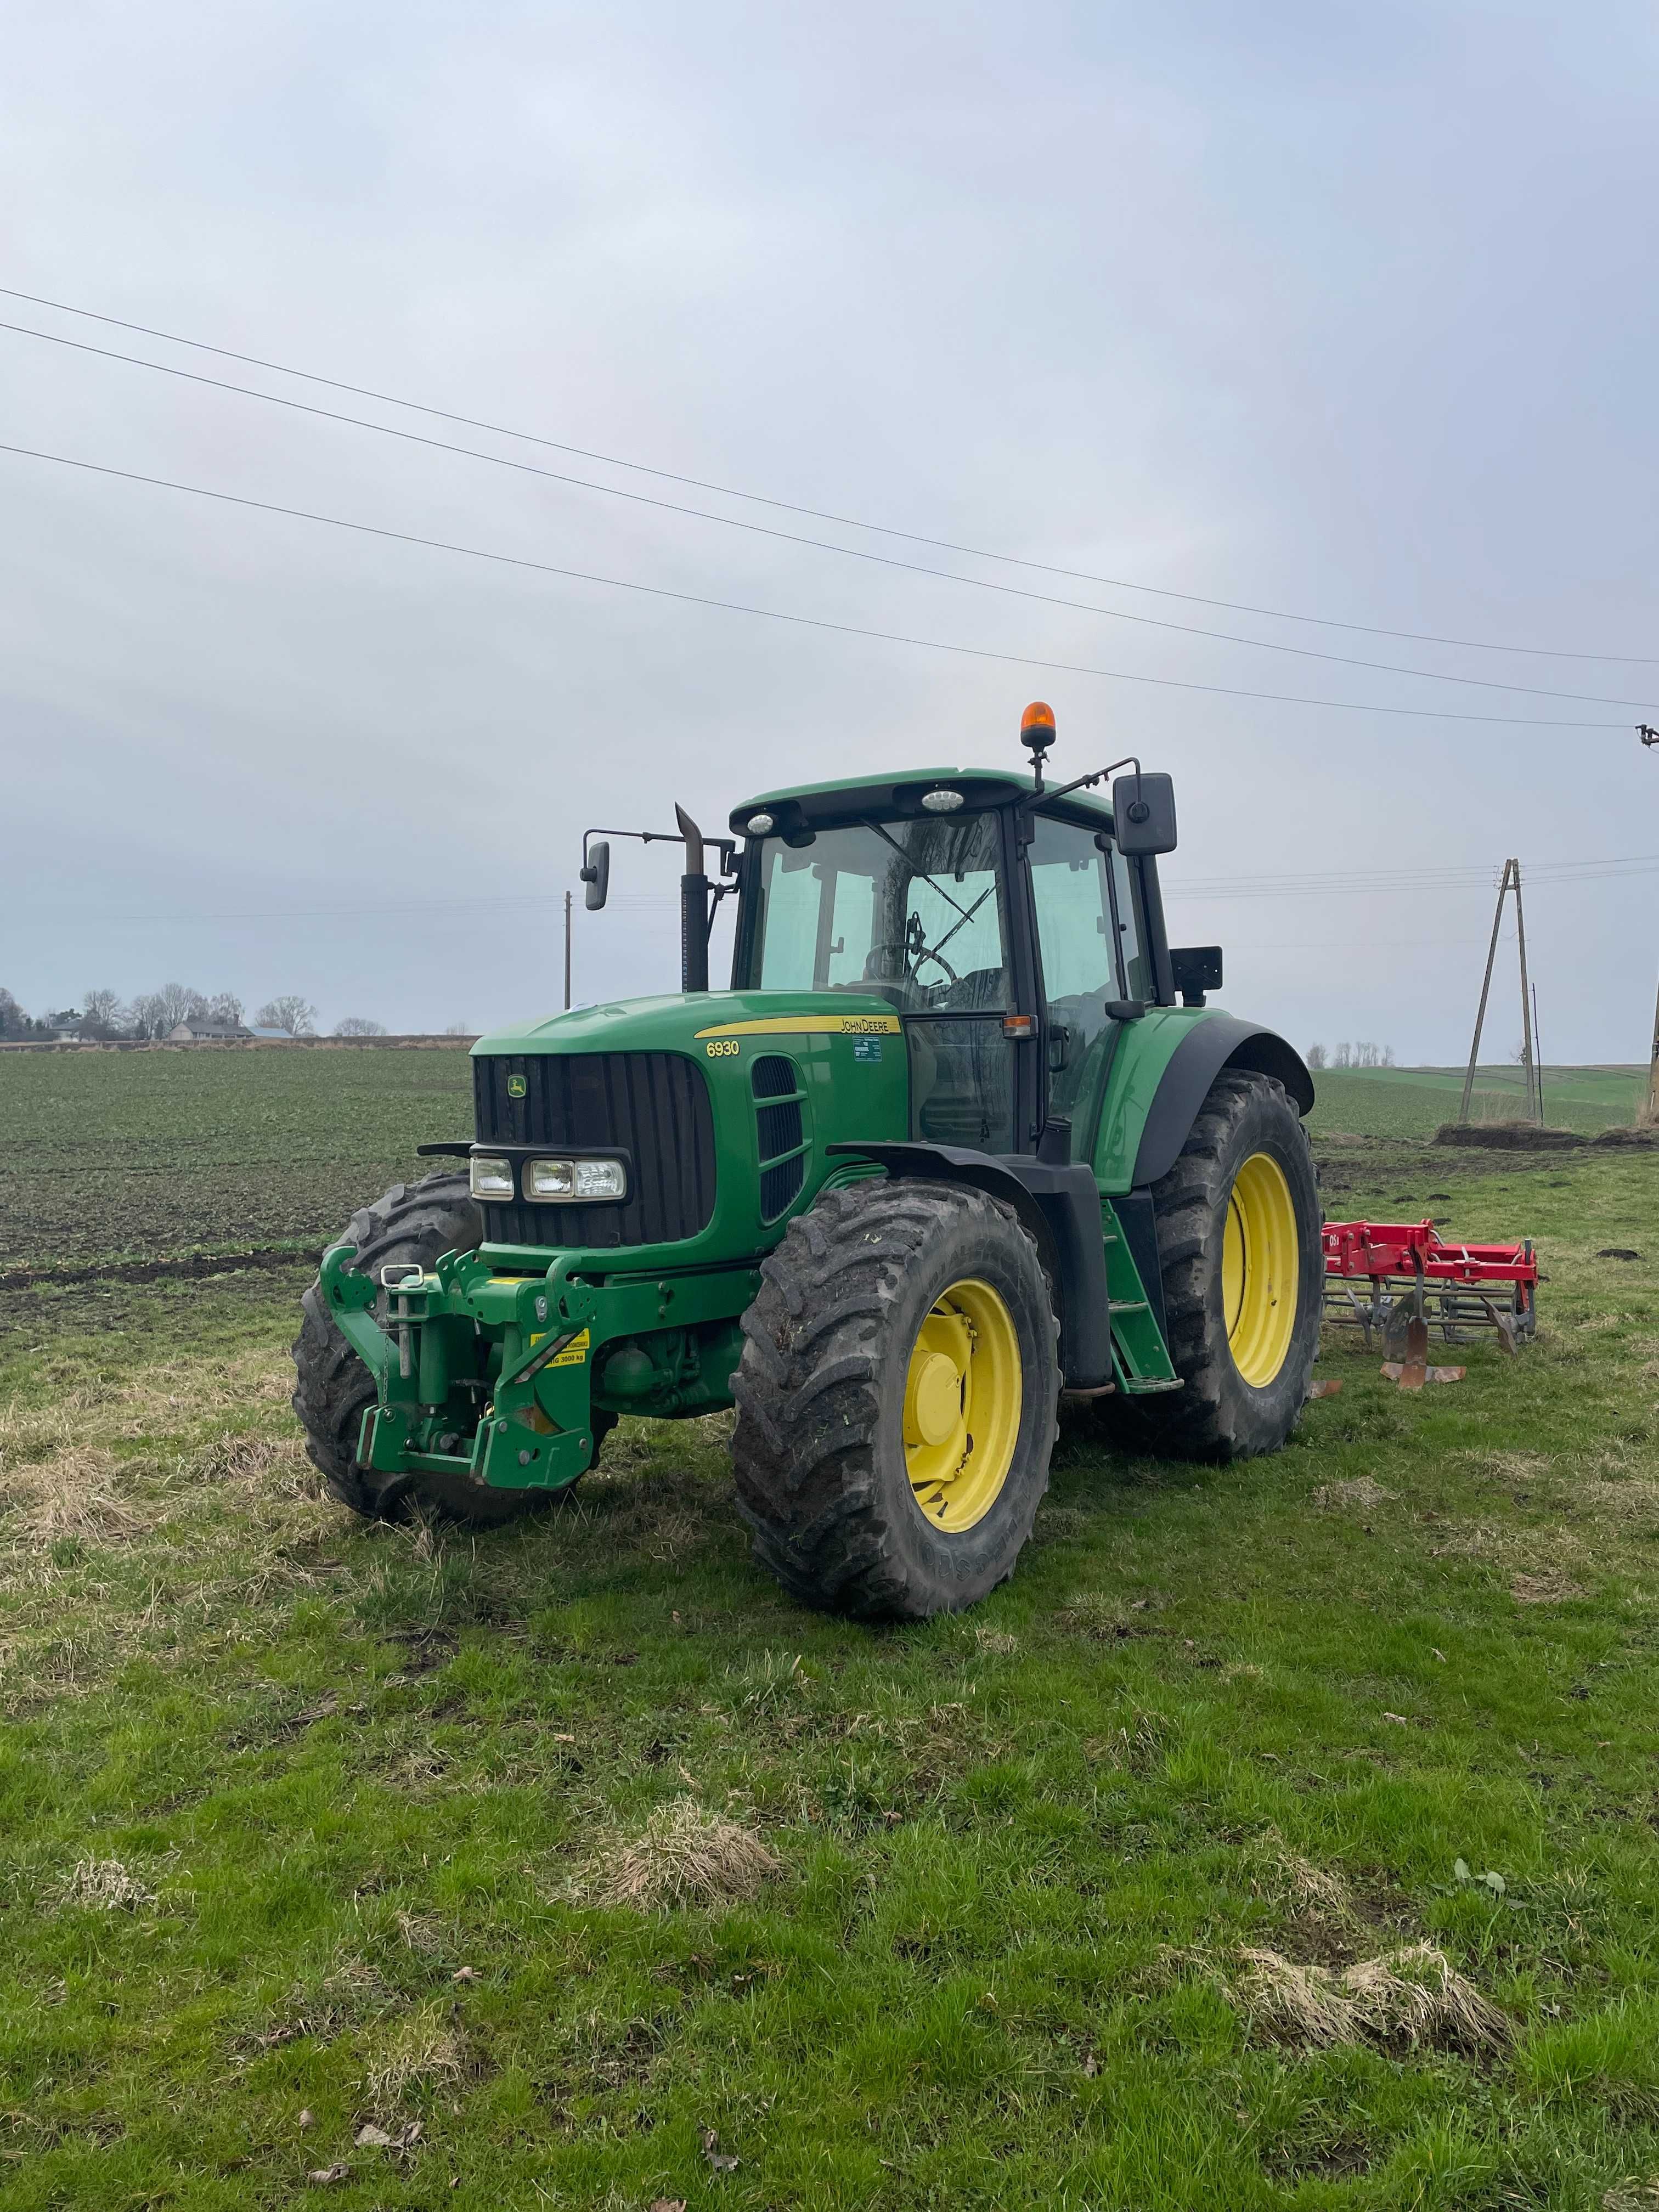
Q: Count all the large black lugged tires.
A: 3